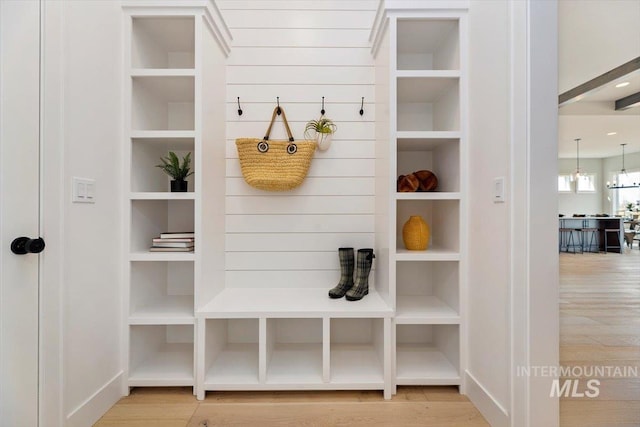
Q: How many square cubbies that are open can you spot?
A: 11